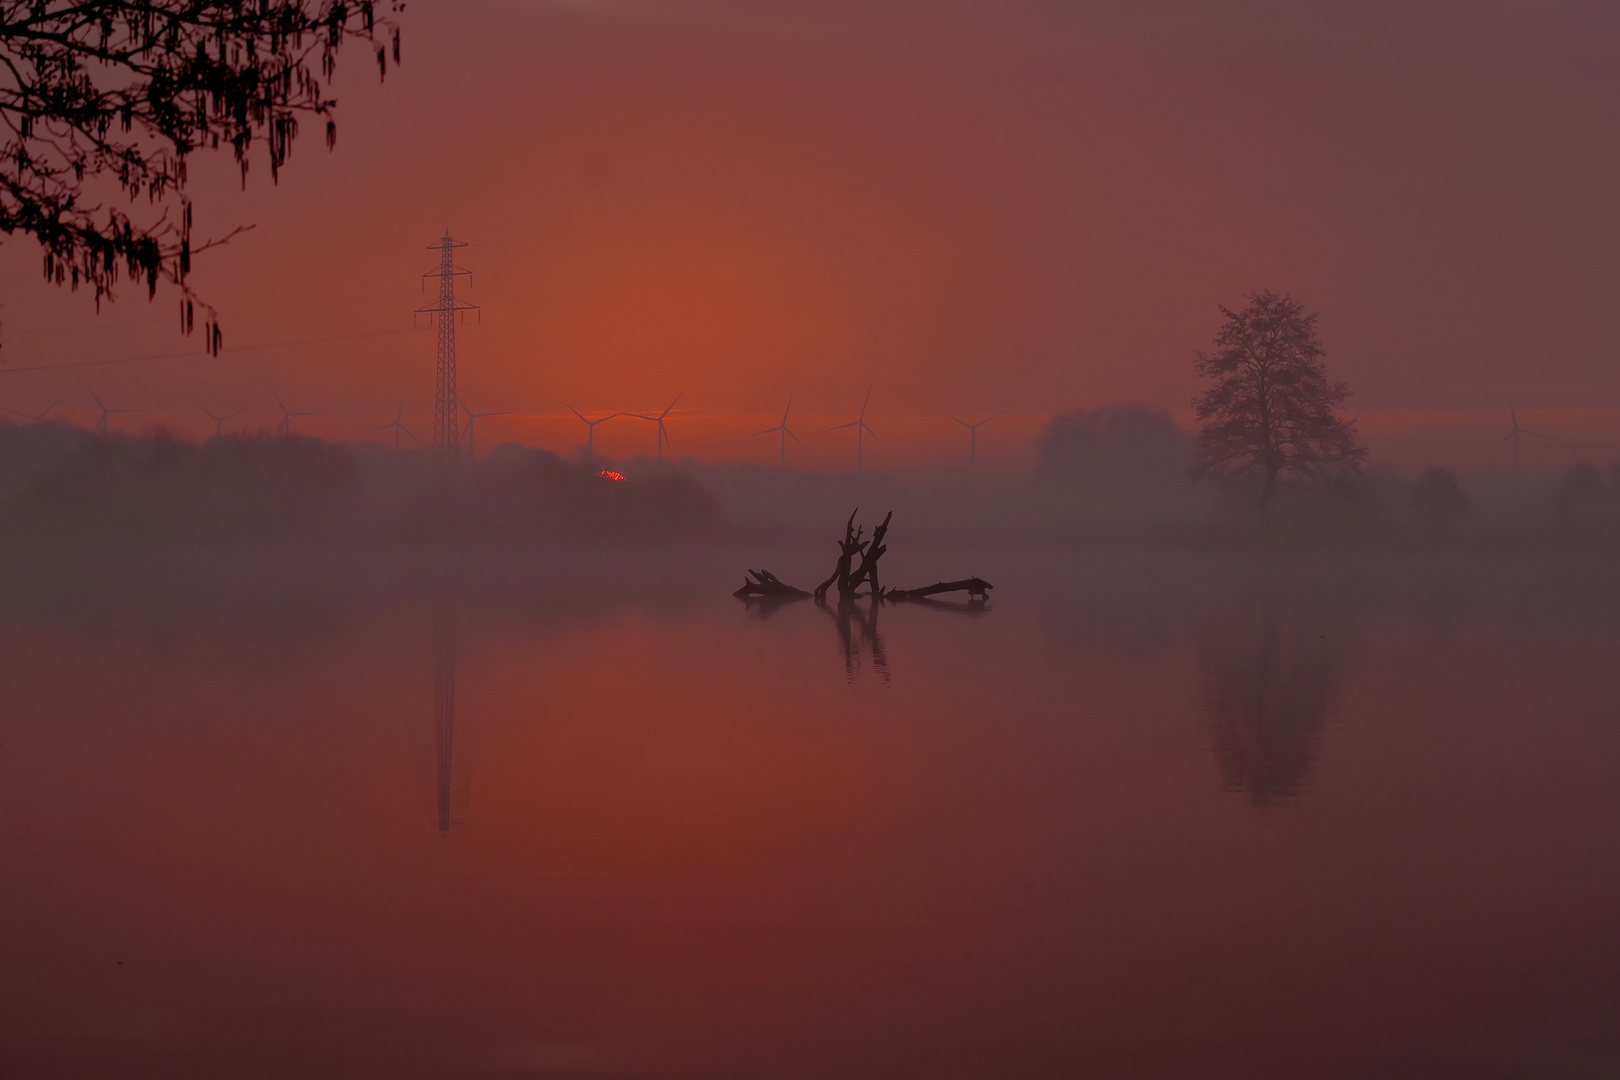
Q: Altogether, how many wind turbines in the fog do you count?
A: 12